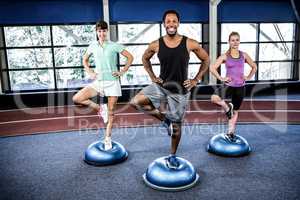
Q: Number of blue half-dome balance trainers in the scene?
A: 3